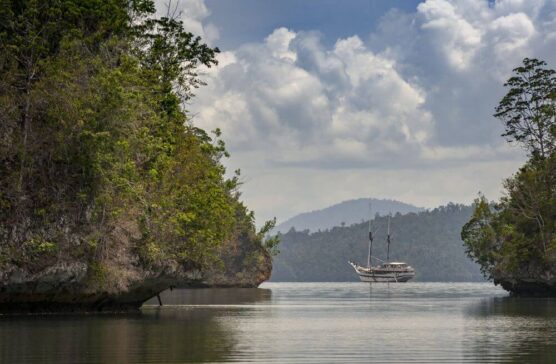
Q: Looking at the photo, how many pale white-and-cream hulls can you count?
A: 1